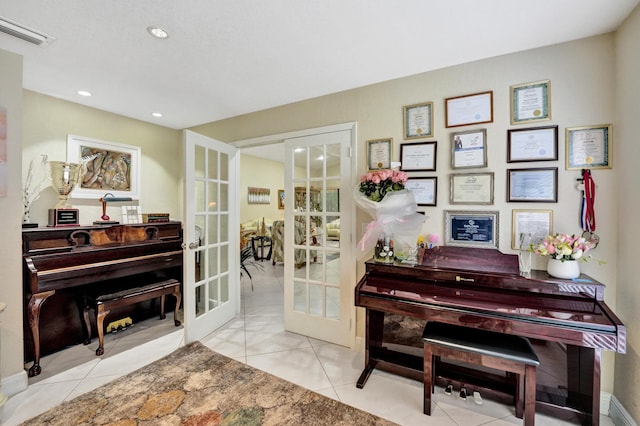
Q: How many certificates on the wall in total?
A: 13